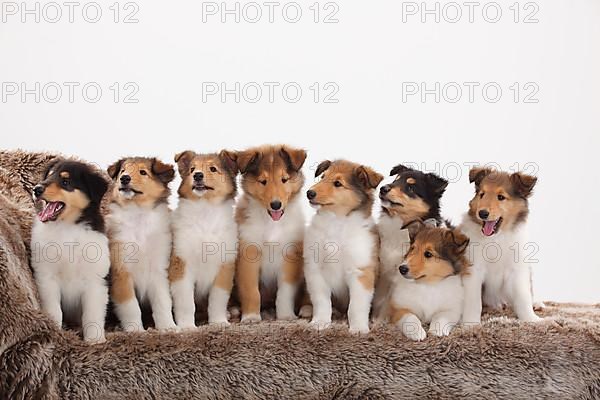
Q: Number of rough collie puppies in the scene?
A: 8